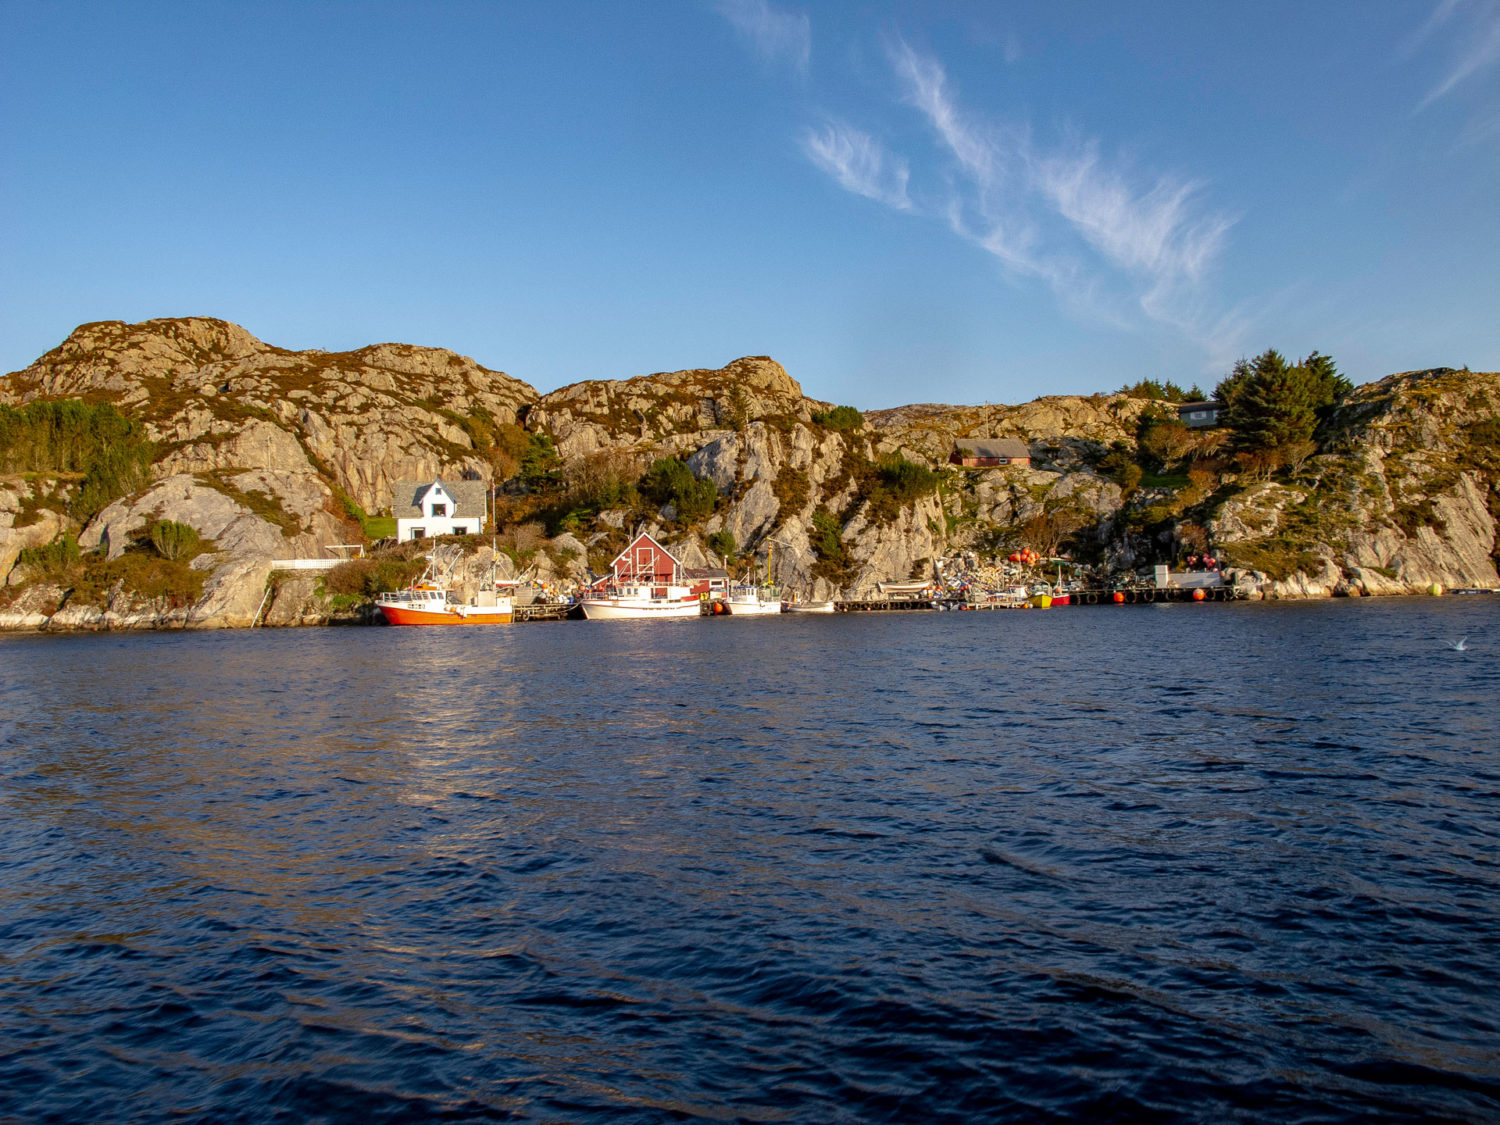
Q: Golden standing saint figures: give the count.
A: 0